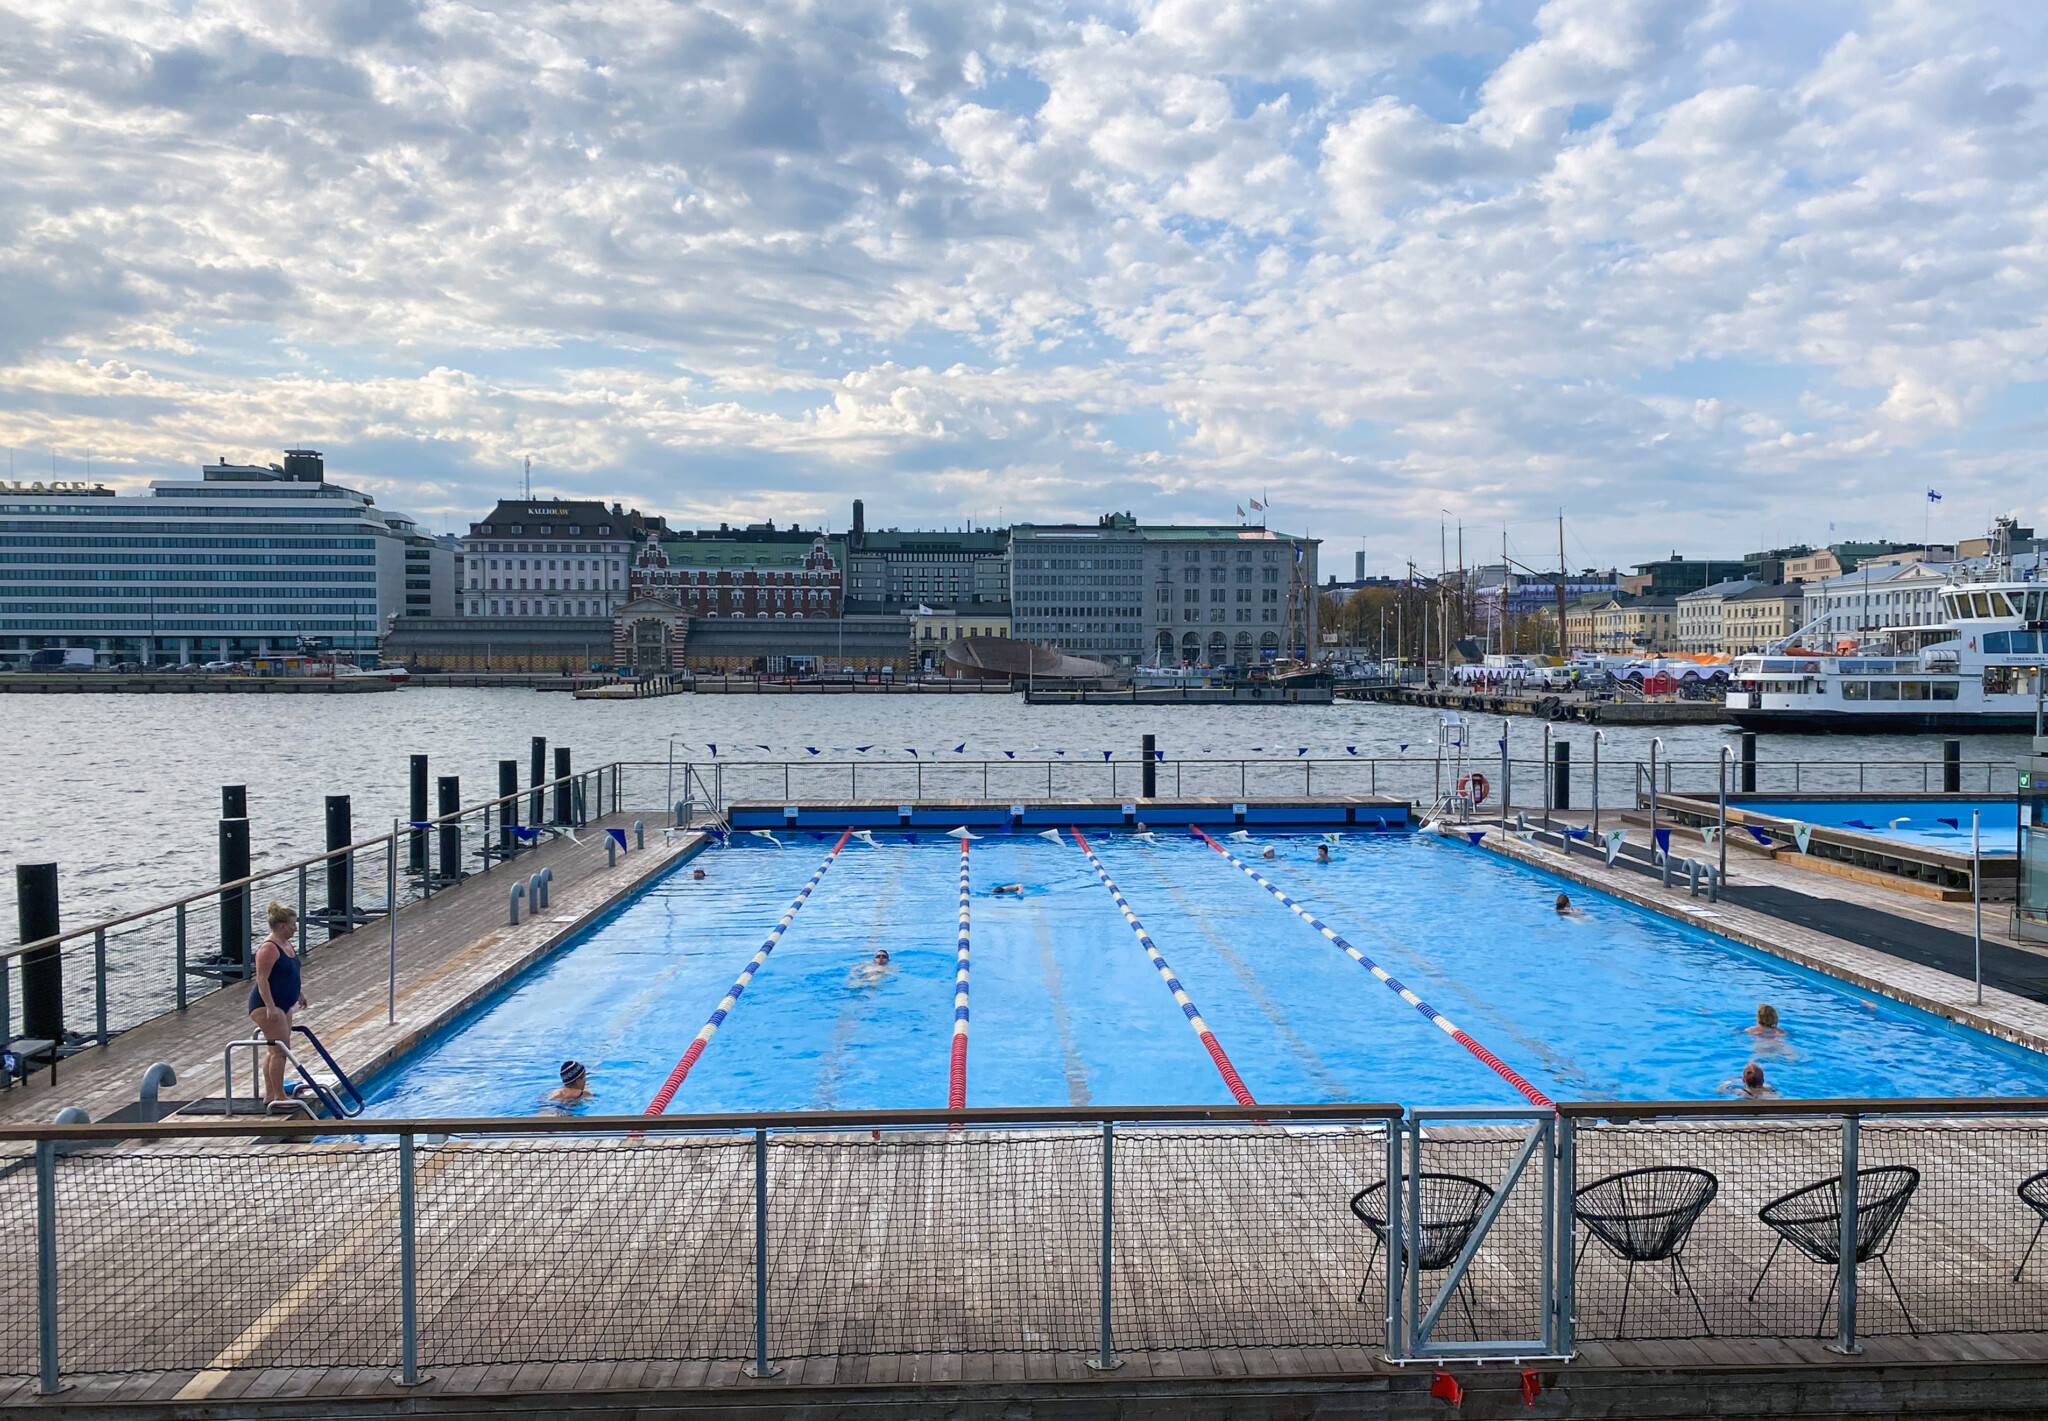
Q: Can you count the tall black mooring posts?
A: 13